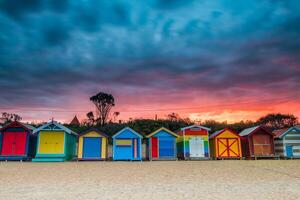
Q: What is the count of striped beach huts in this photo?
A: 2